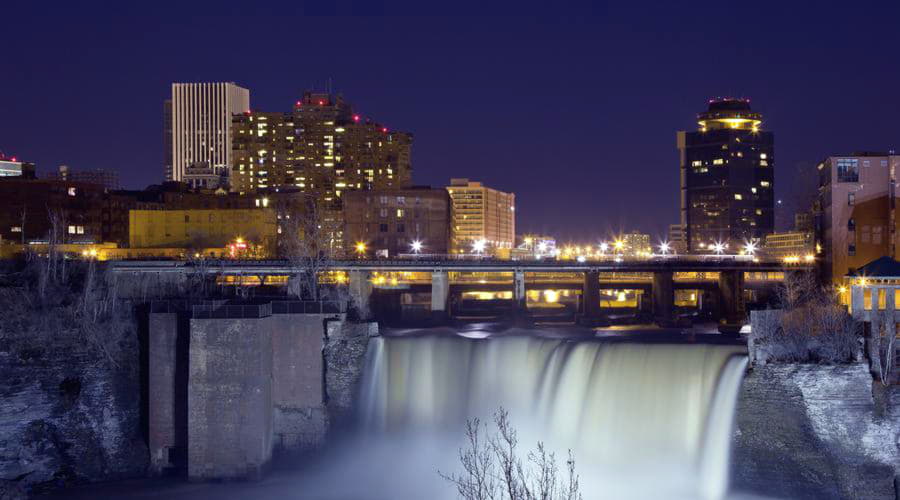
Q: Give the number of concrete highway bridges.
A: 1